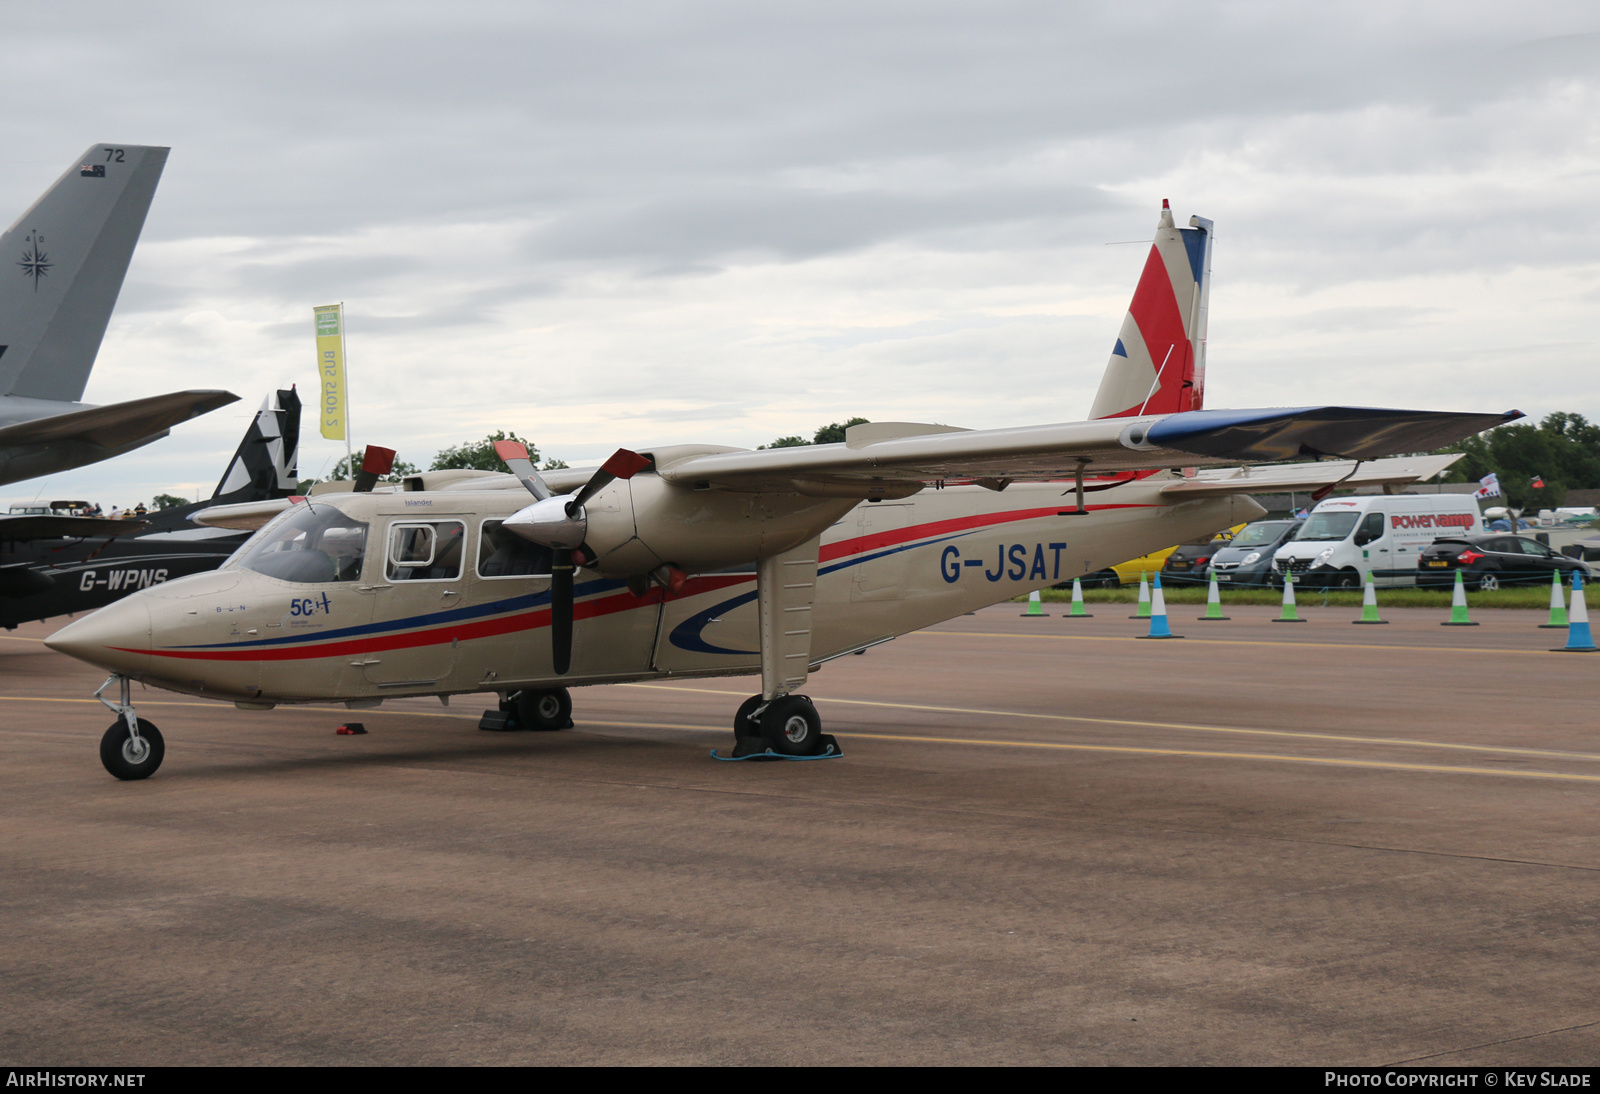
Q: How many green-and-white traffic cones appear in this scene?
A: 8